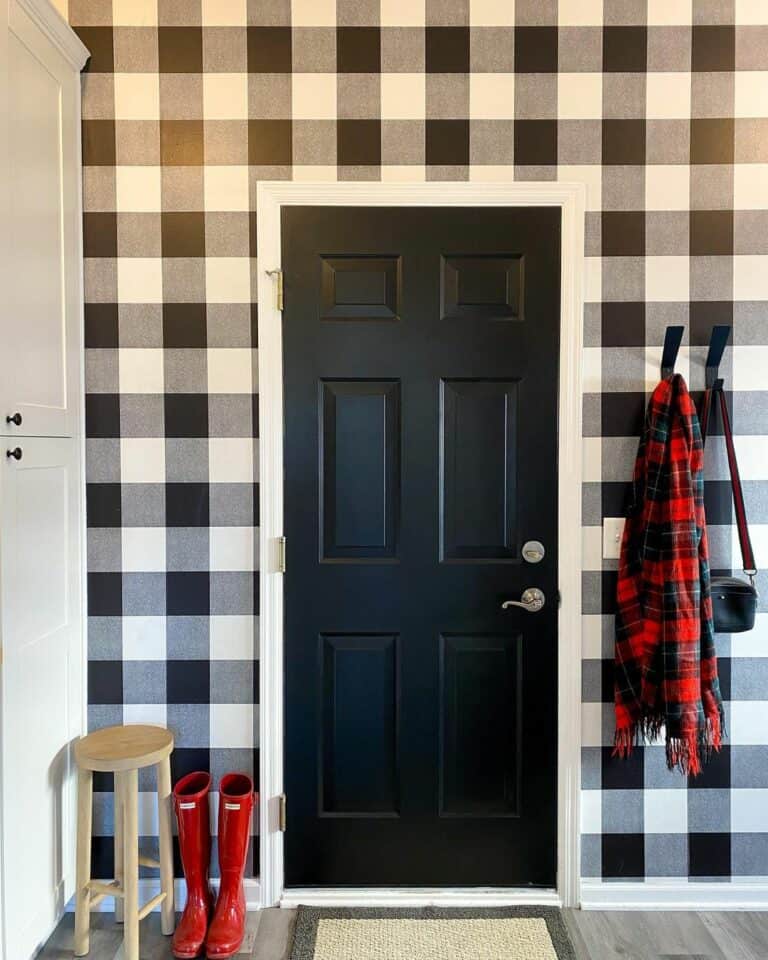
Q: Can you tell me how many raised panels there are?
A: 6